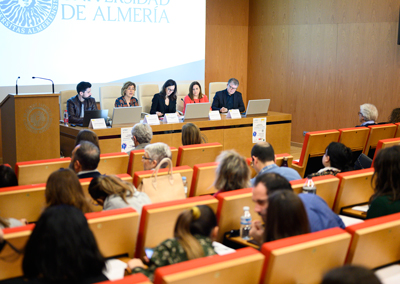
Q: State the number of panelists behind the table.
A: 5